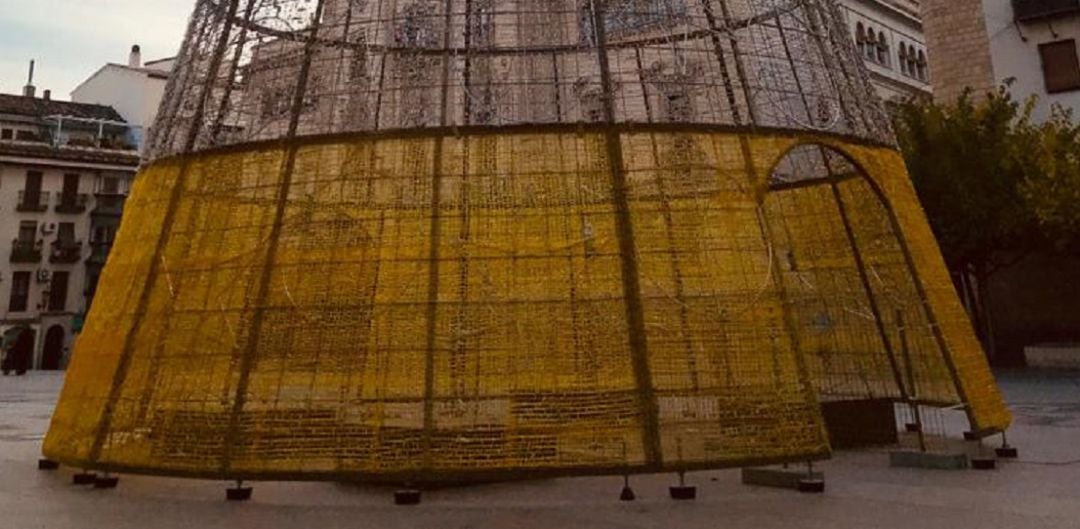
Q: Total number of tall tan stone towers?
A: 1